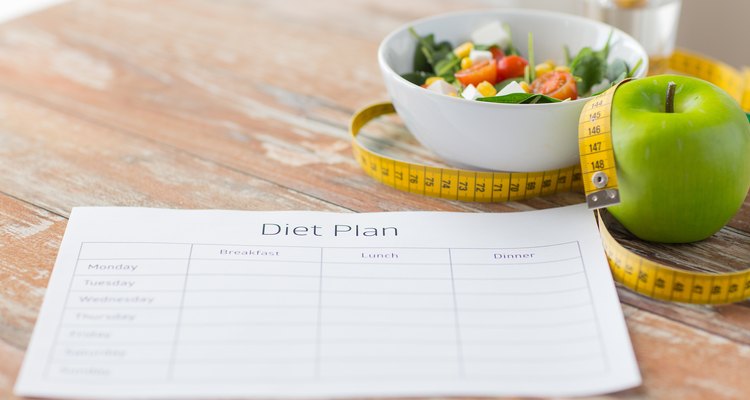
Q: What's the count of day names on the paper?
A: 7